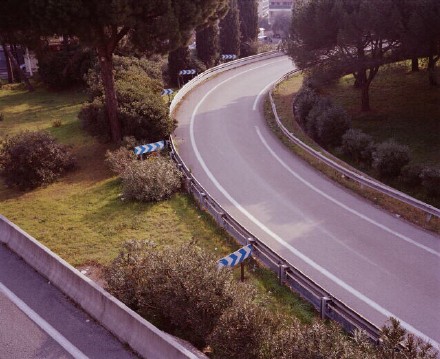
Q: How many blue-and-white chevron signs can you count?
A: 5